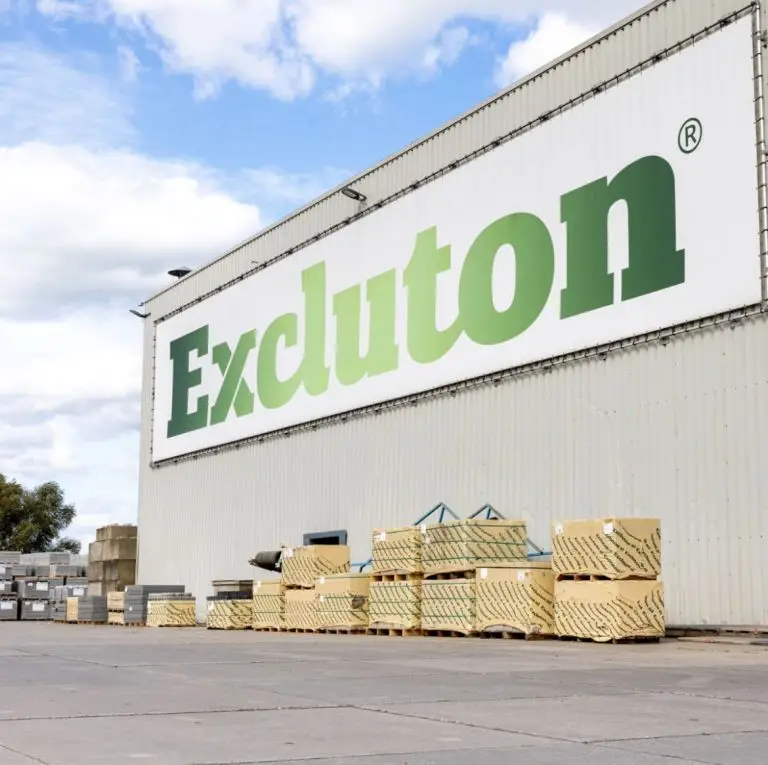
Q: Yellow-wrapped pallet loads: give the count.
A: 13